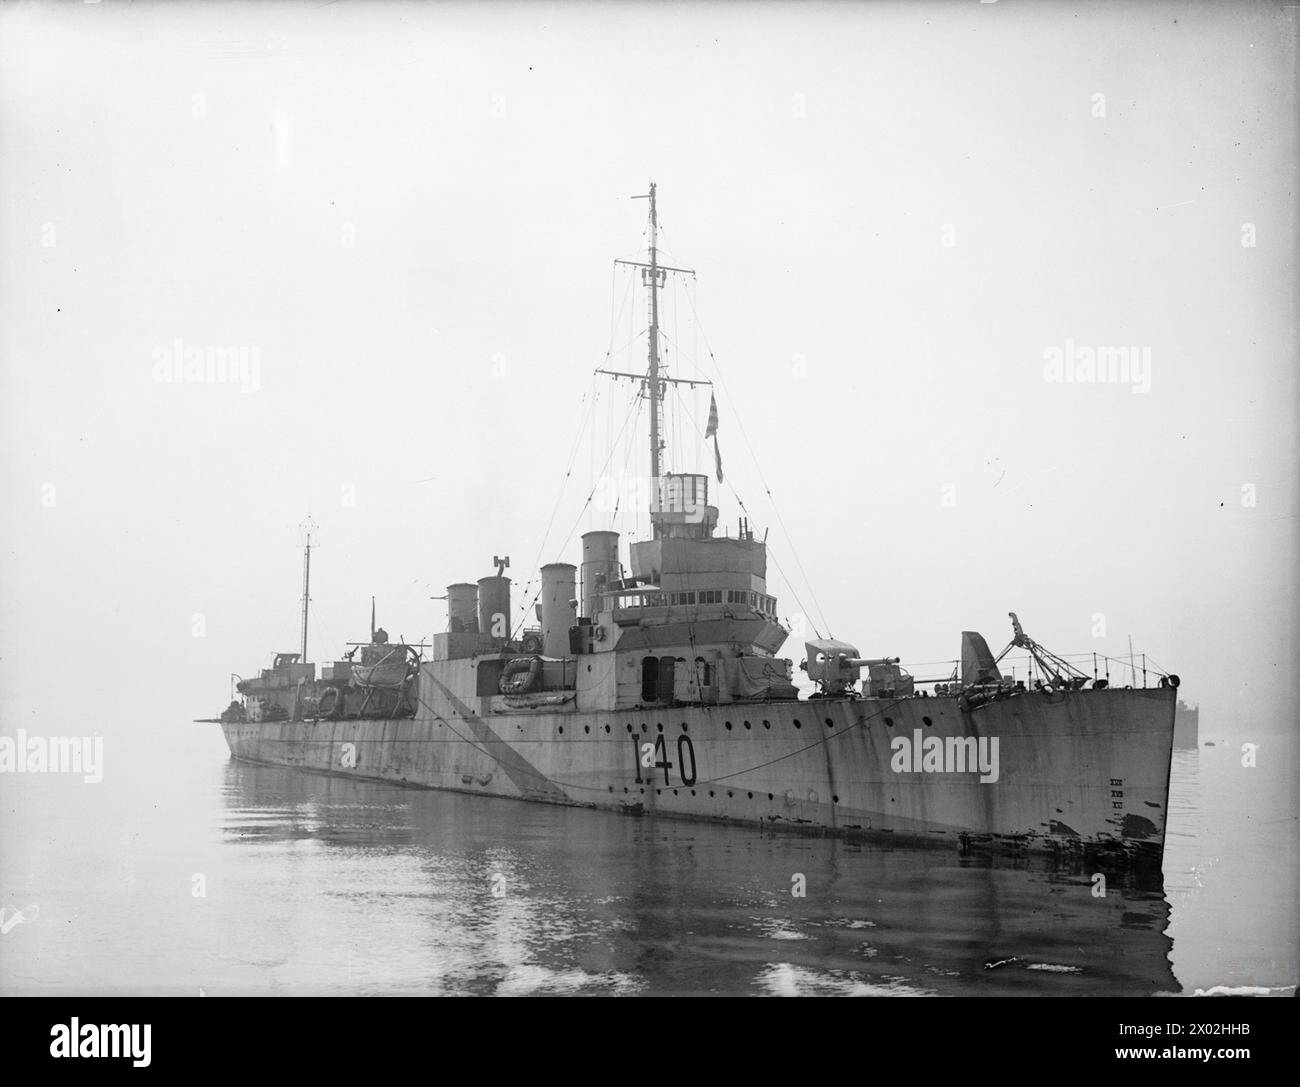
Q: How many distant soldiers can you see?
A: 0